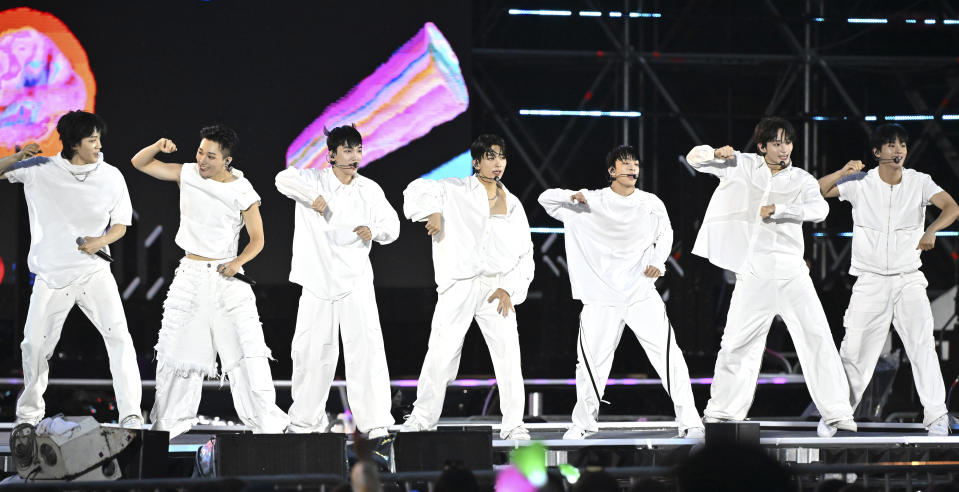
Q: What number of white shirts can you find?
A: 7